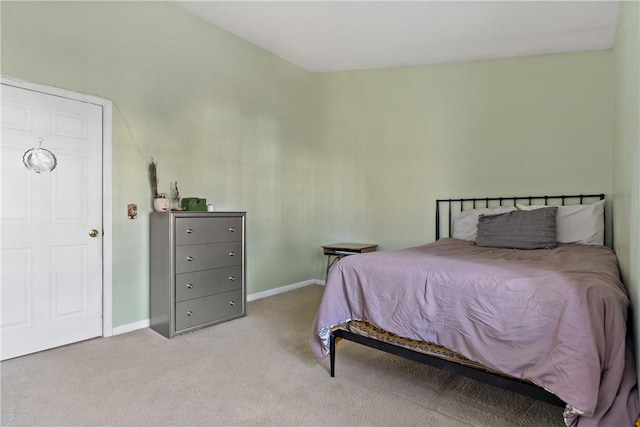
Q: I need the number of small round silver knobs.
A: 8